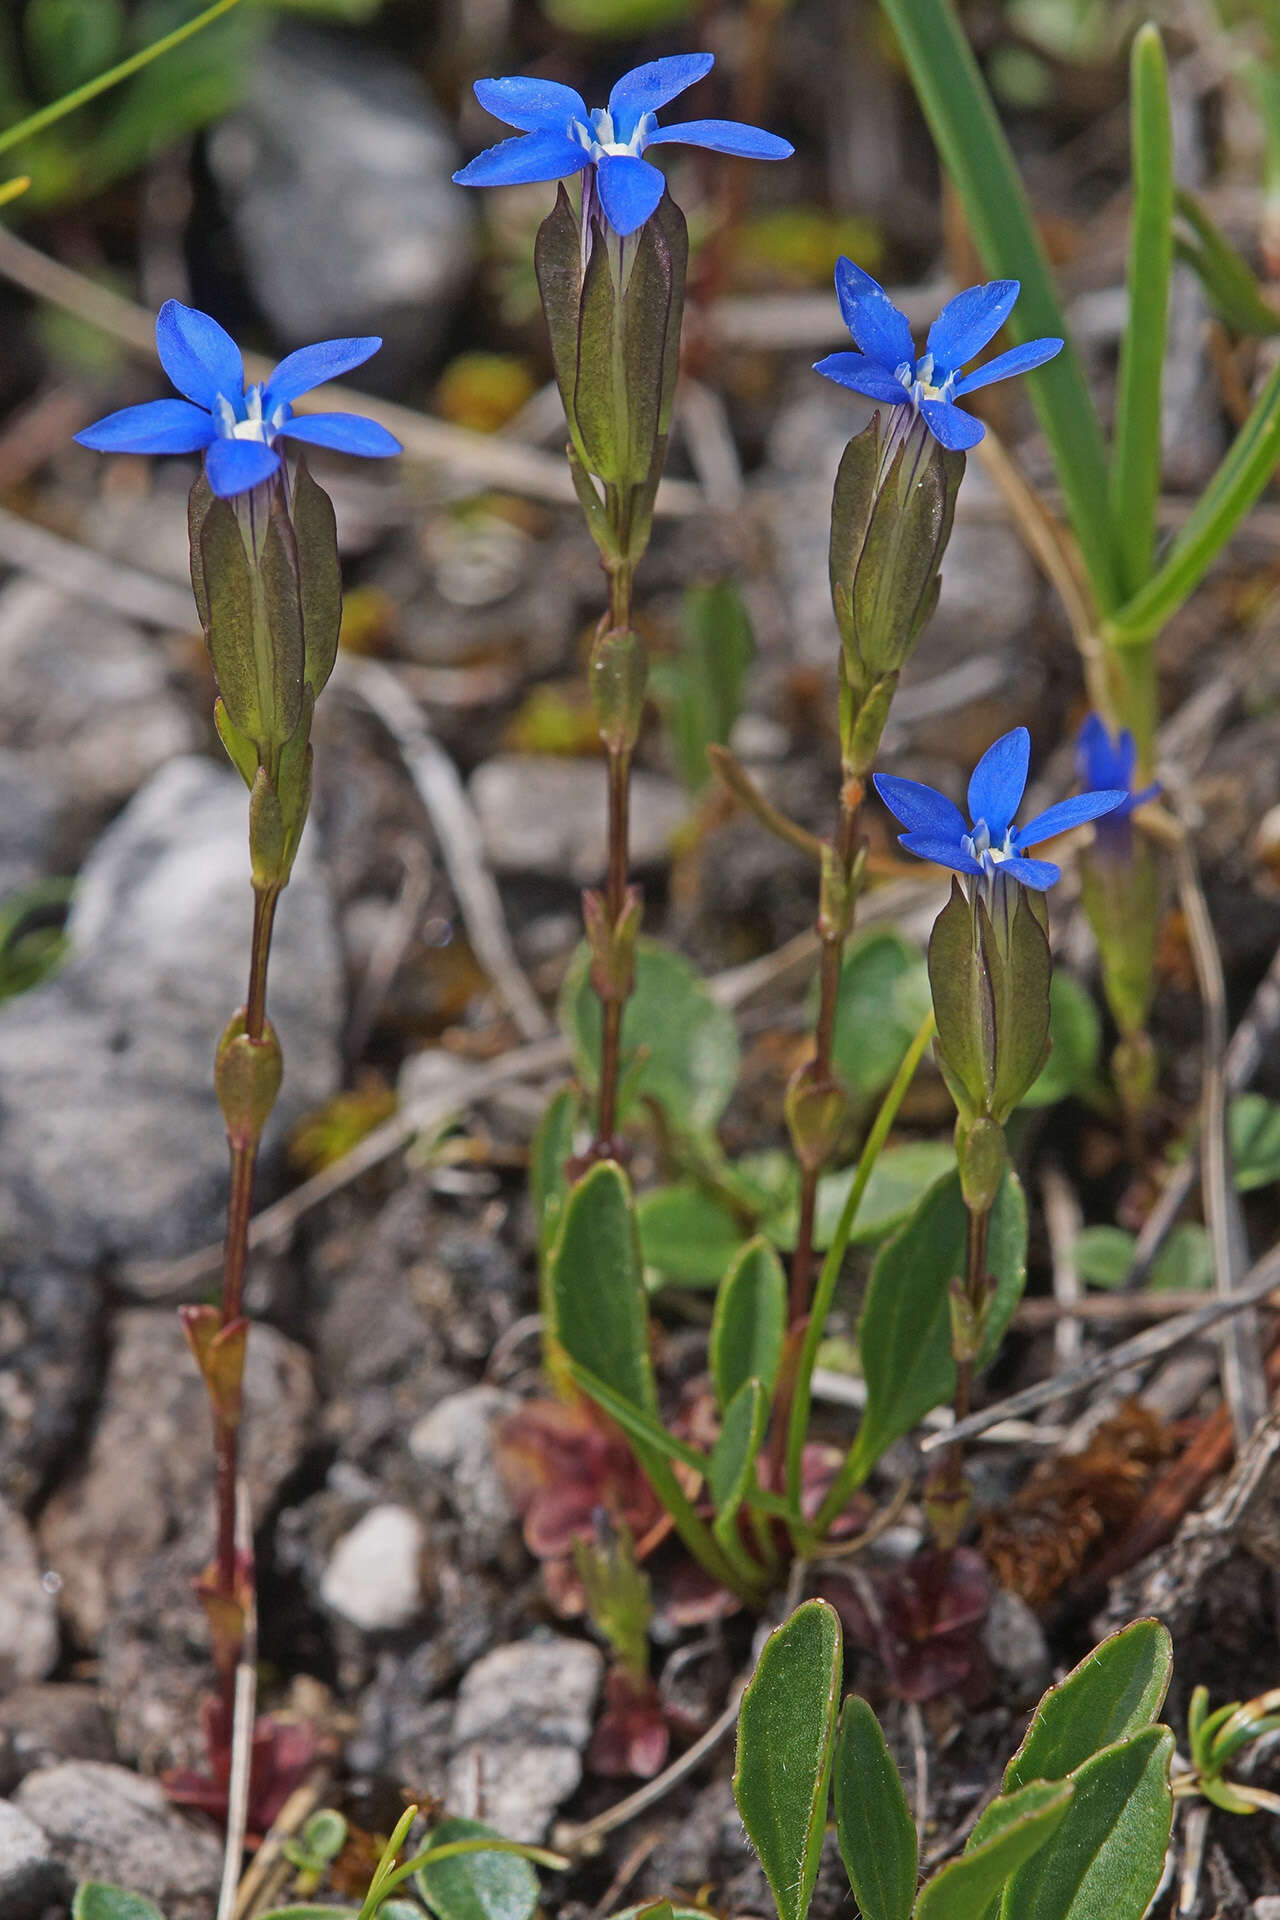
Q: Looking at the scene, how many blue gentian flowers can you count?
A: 5